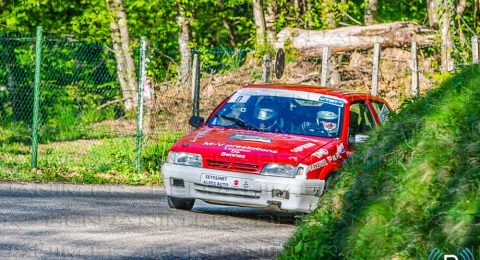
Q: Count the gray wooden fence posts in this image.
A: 6